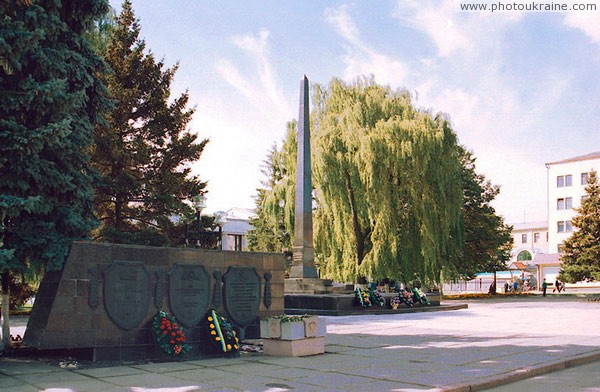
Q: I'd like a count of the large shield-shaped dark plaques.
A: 3